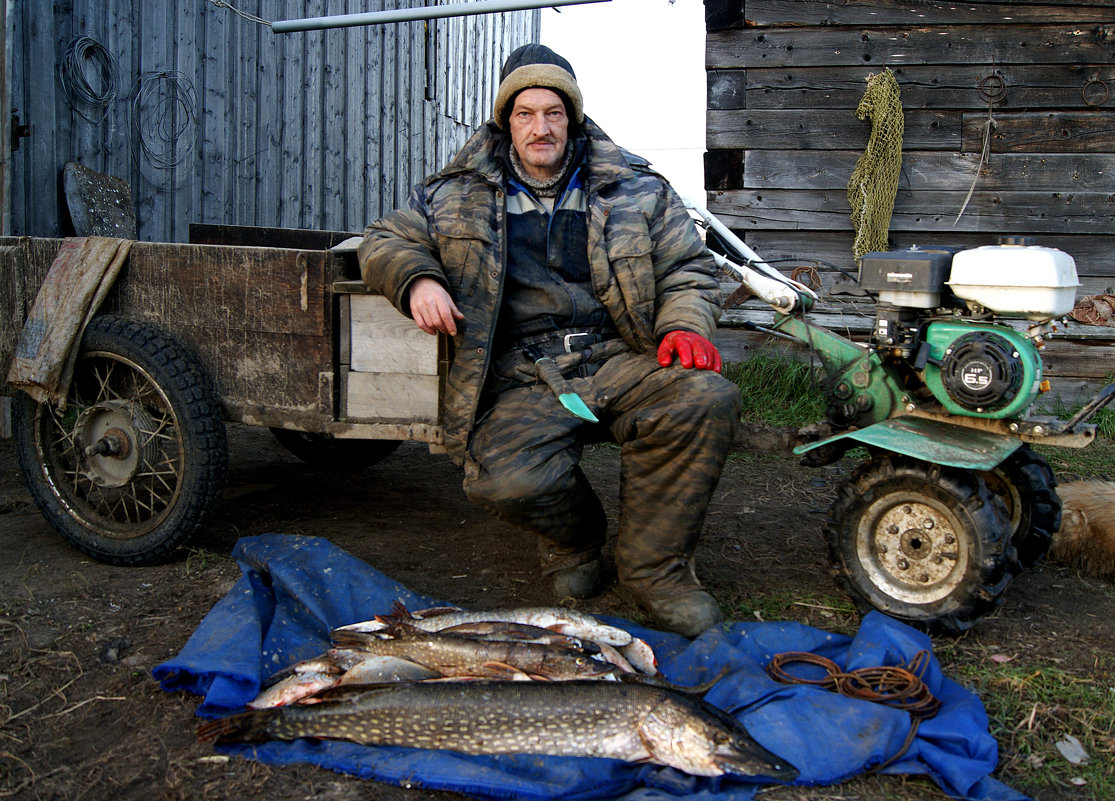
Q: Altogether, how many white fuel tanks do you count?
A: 1